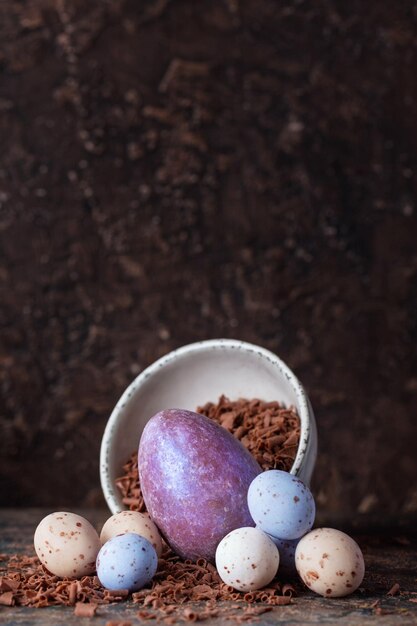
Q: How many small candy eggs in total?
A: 7